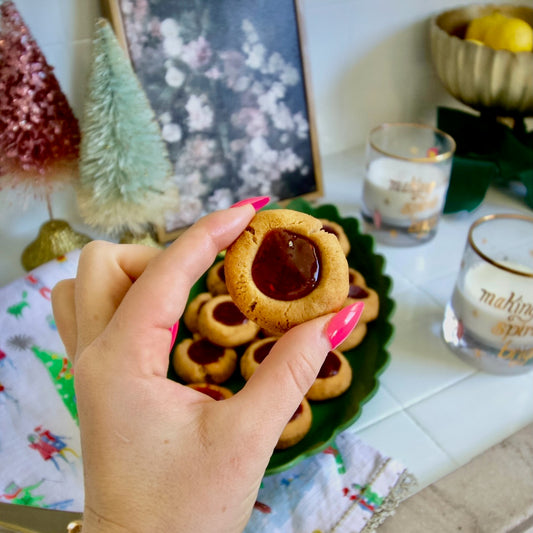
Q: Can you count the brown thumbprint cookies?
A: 13